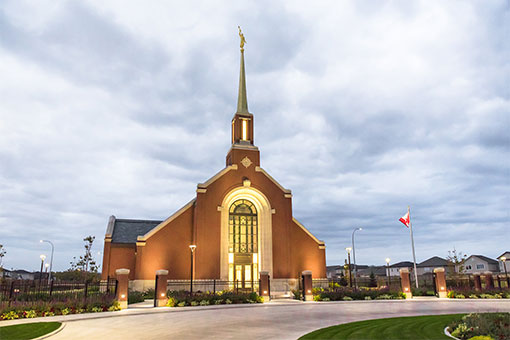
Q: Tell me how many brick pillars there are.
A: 8